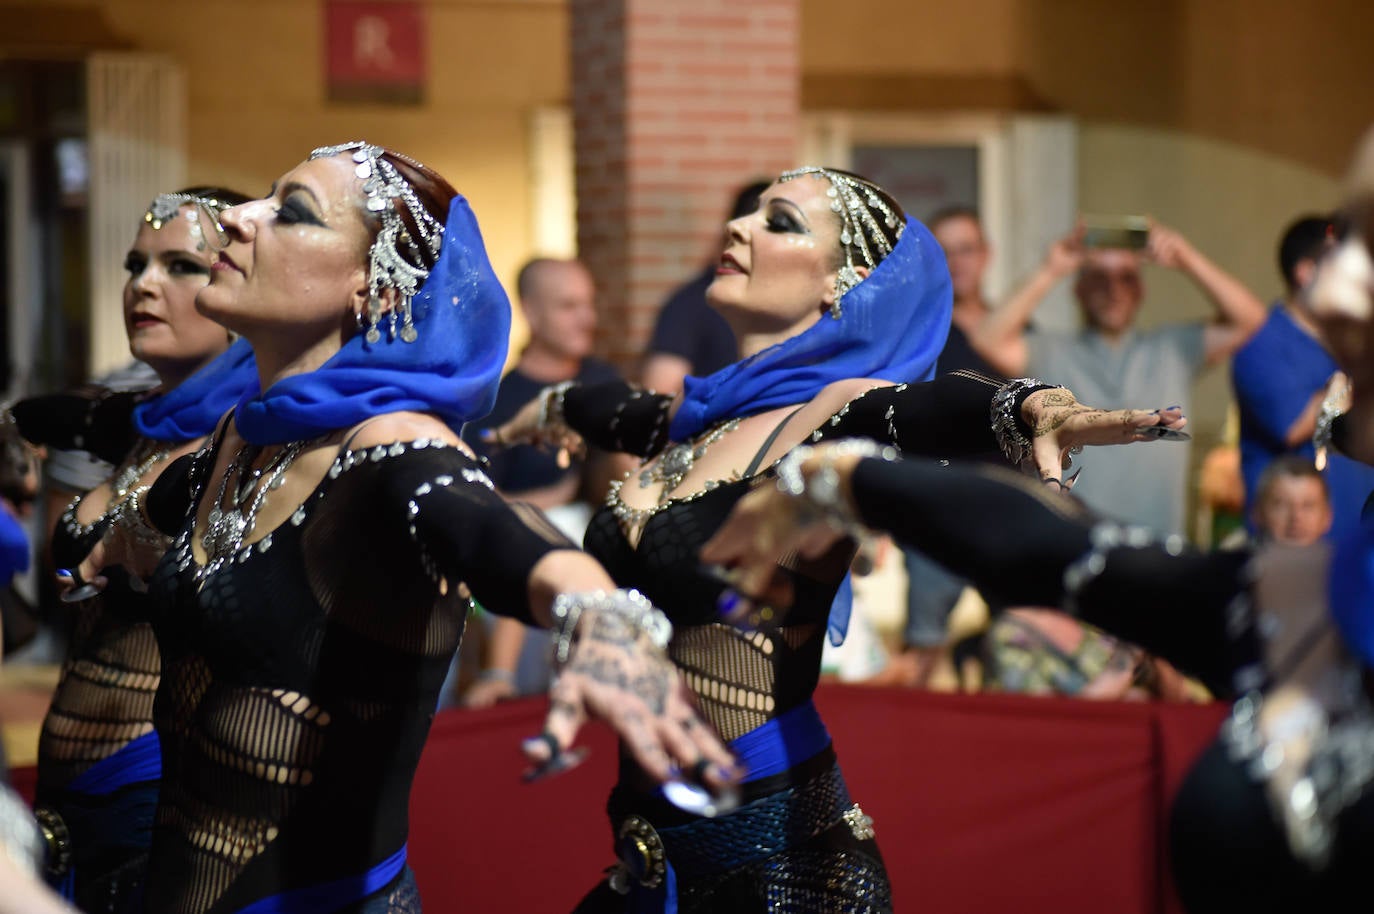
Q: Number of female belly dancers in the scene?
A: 4